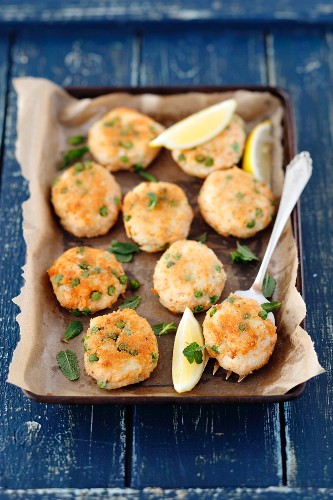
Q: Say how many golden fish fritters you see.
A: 9